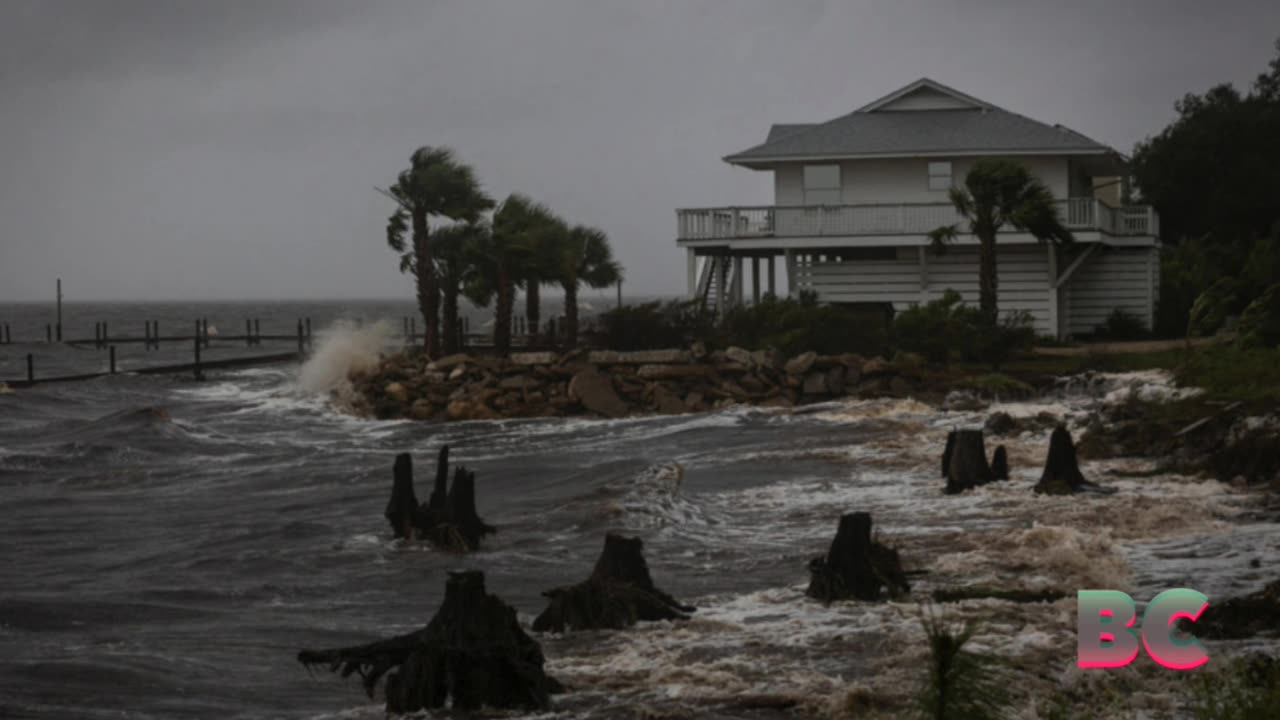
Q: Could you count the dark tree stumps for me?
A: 6